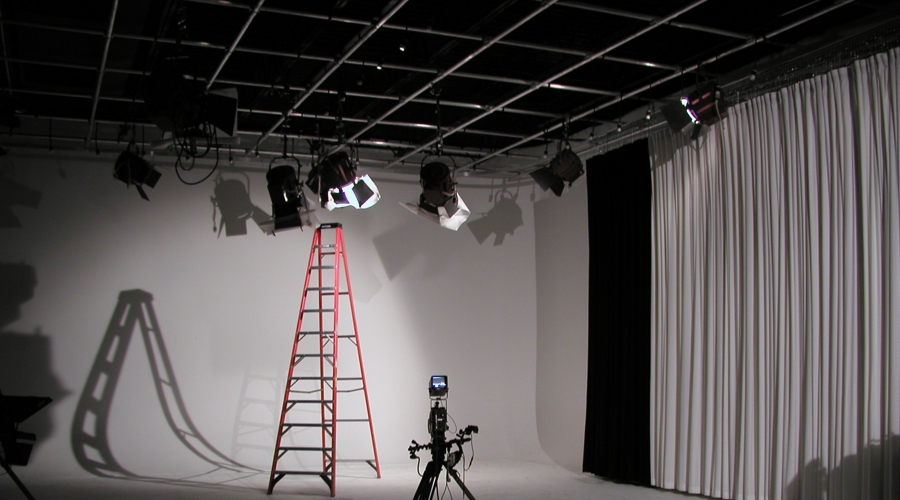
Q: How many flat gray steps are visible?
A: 11